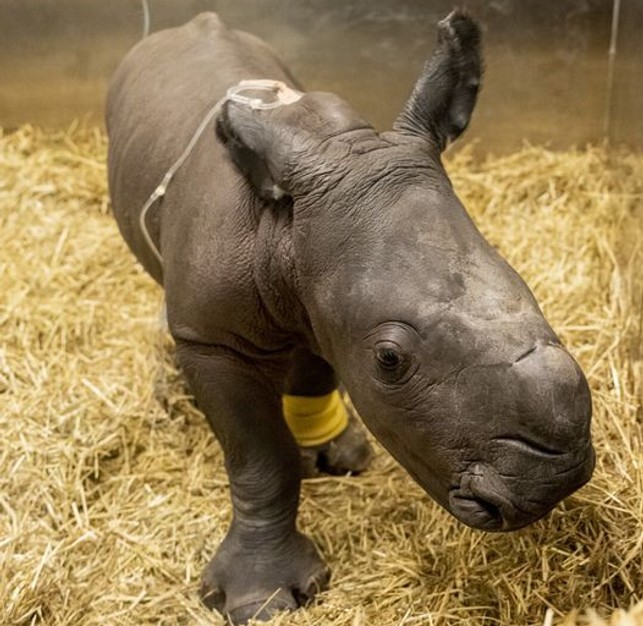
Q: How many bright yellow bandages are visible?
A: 1